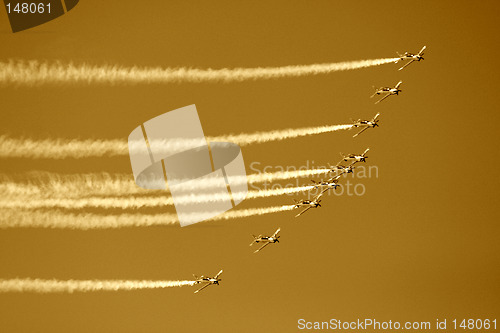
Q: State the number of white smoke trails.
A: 6